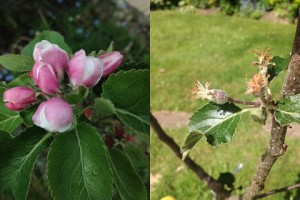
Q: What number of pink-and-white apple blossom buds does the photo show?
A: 6